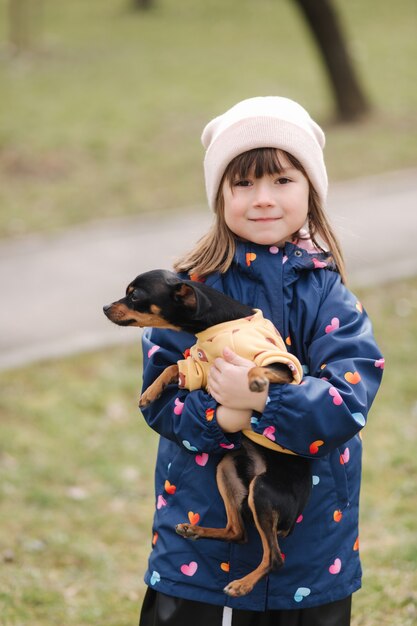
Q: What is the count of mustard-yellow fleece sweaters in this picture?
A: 1